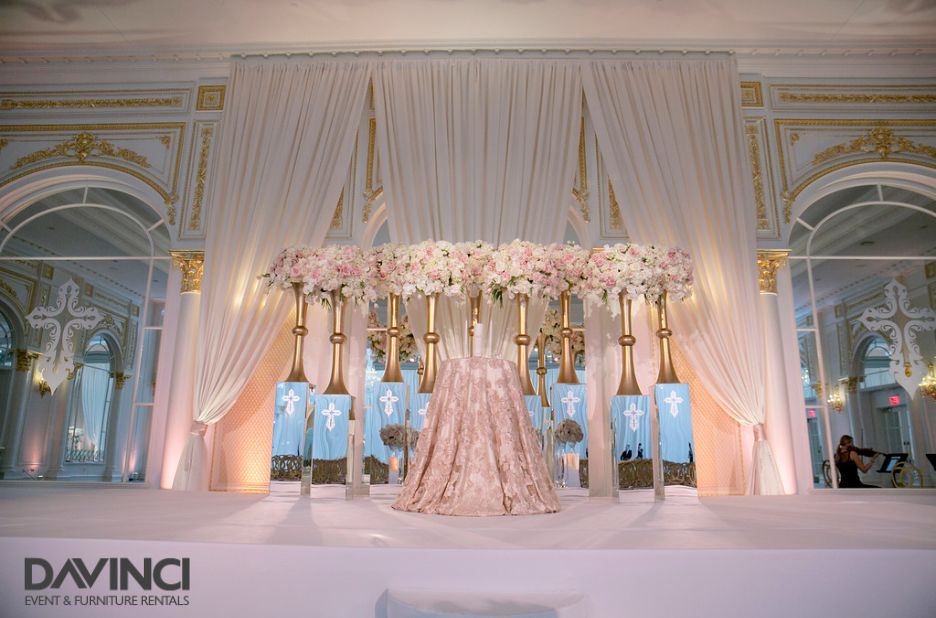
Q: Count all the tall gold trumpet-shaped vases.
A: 9